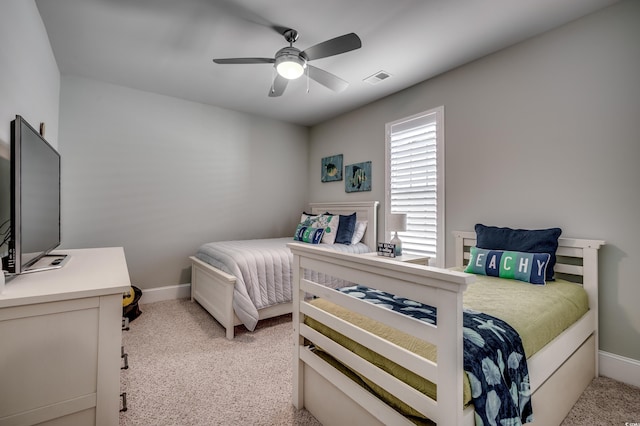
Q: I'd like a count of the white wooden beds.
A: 2